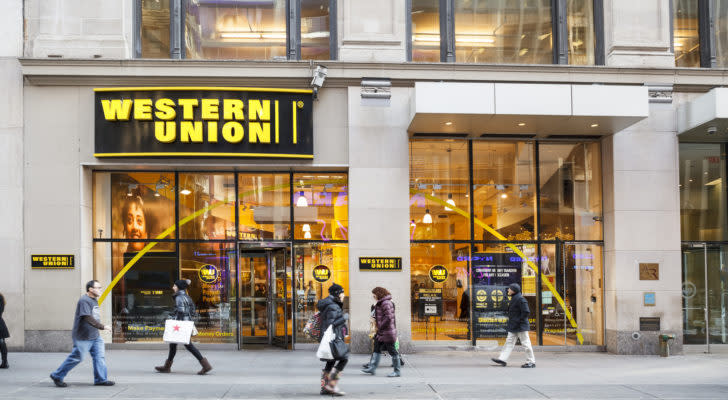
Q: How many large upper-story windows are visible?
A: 3